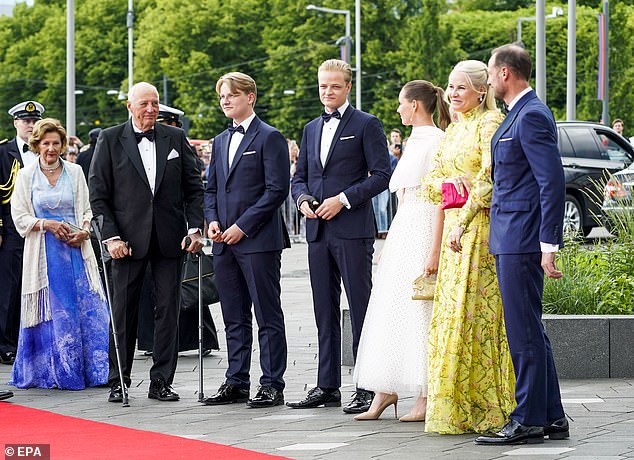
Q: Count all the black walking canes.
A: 2